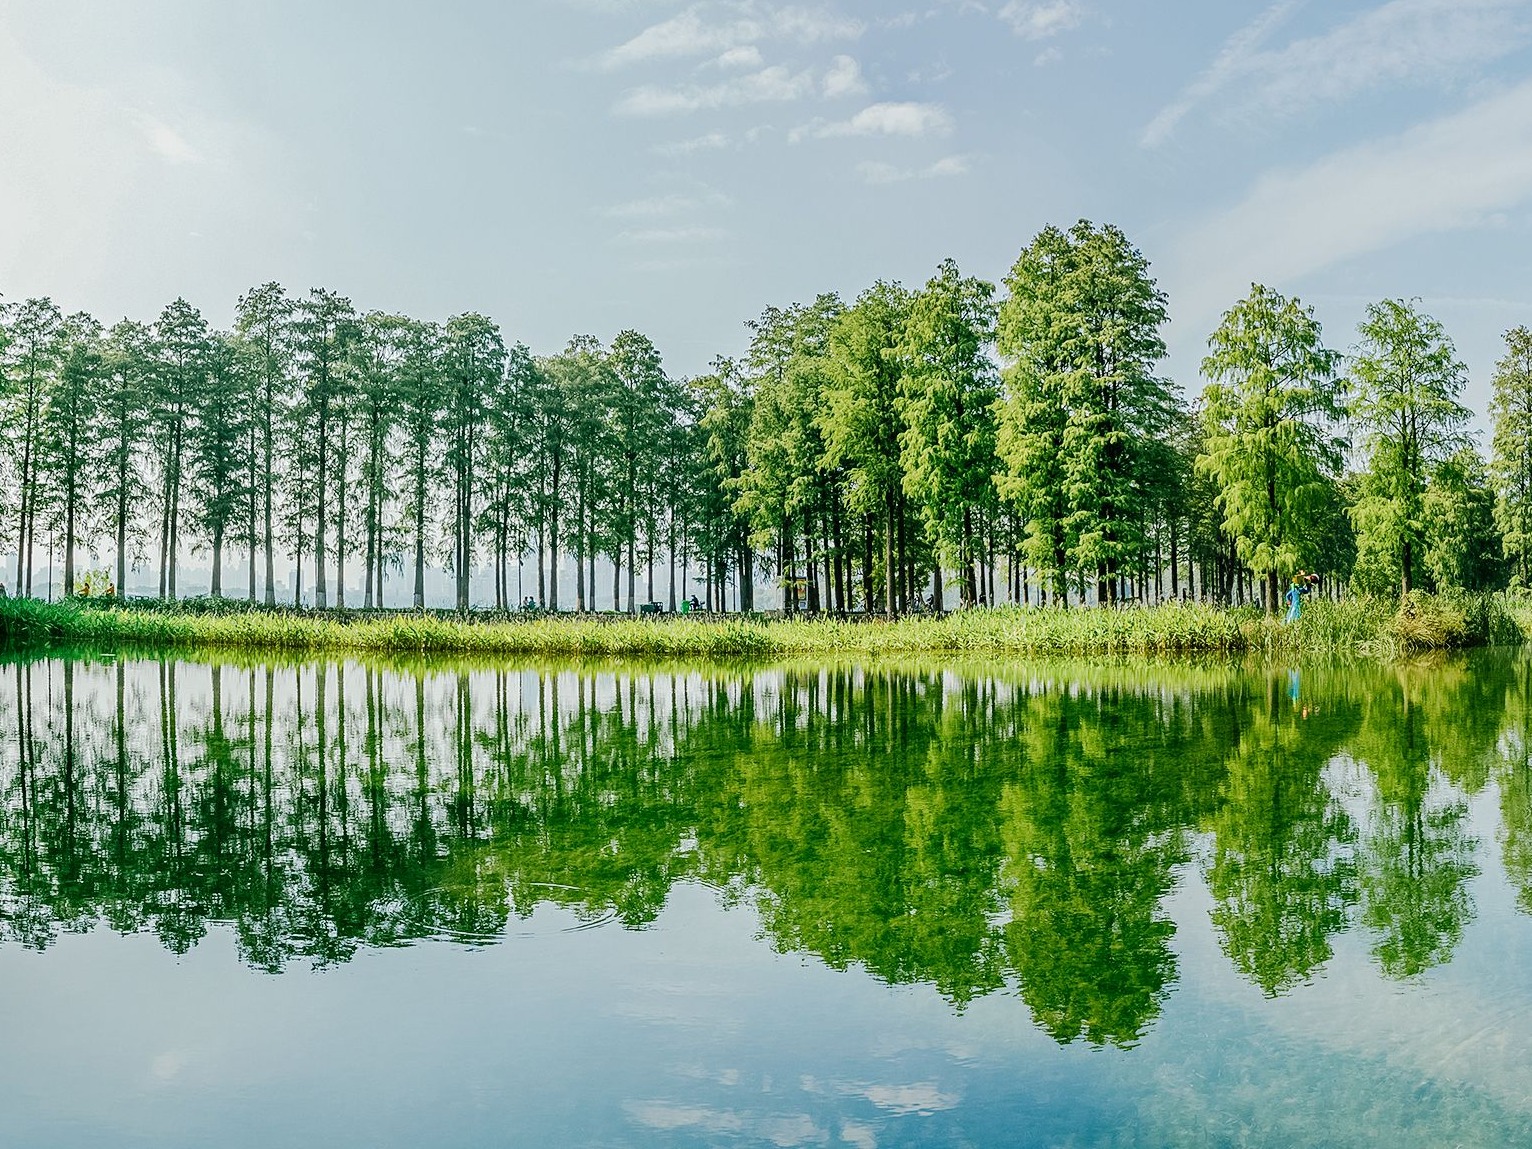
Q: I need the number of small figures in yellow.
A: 2